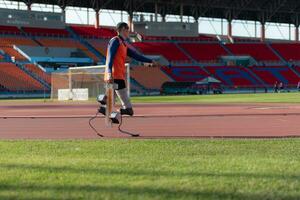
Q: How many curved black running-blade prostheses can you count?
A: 2